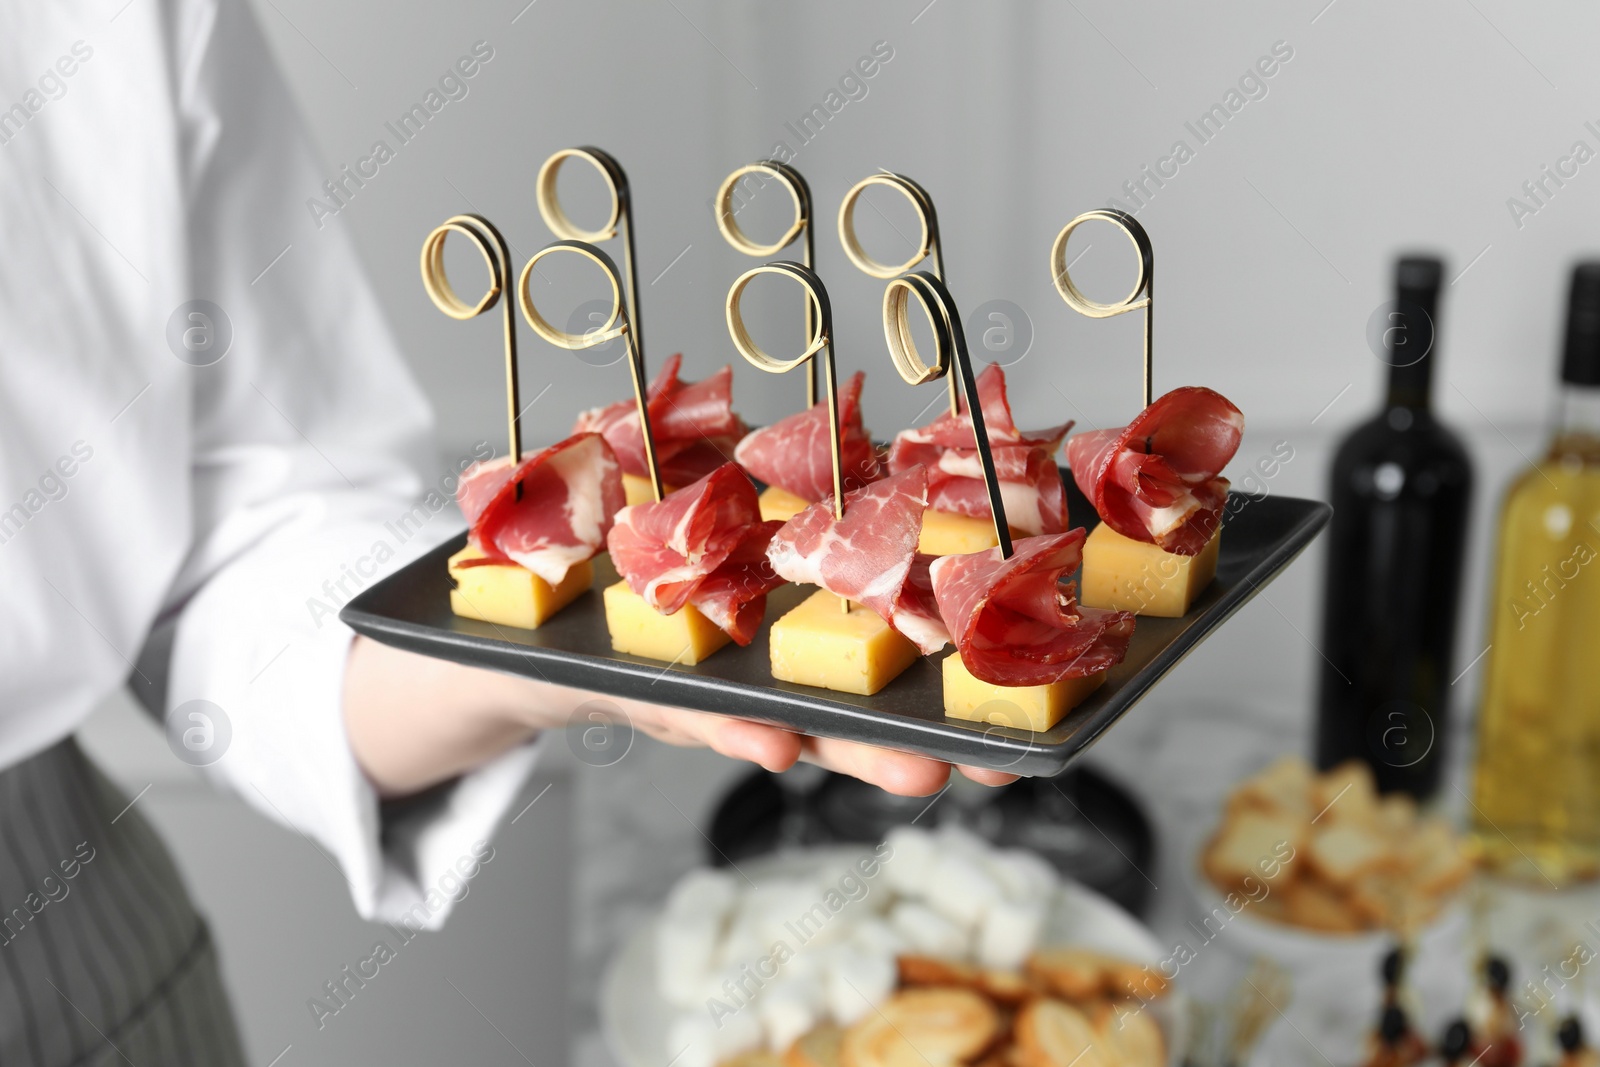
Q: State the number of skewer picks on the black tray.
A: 8